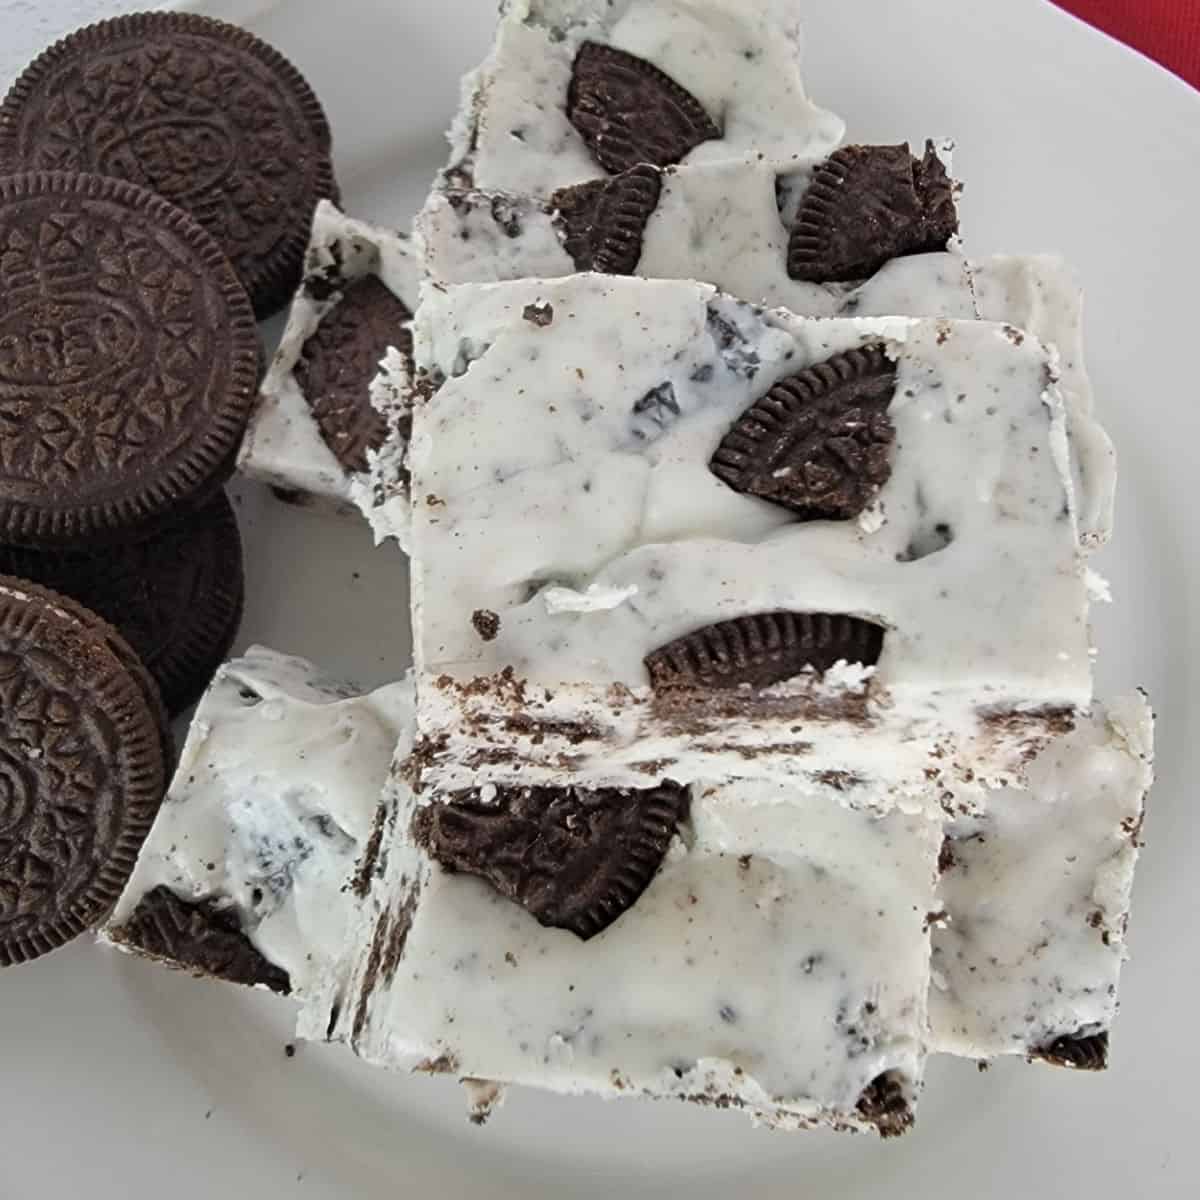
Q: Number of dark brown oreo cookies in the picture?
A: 4